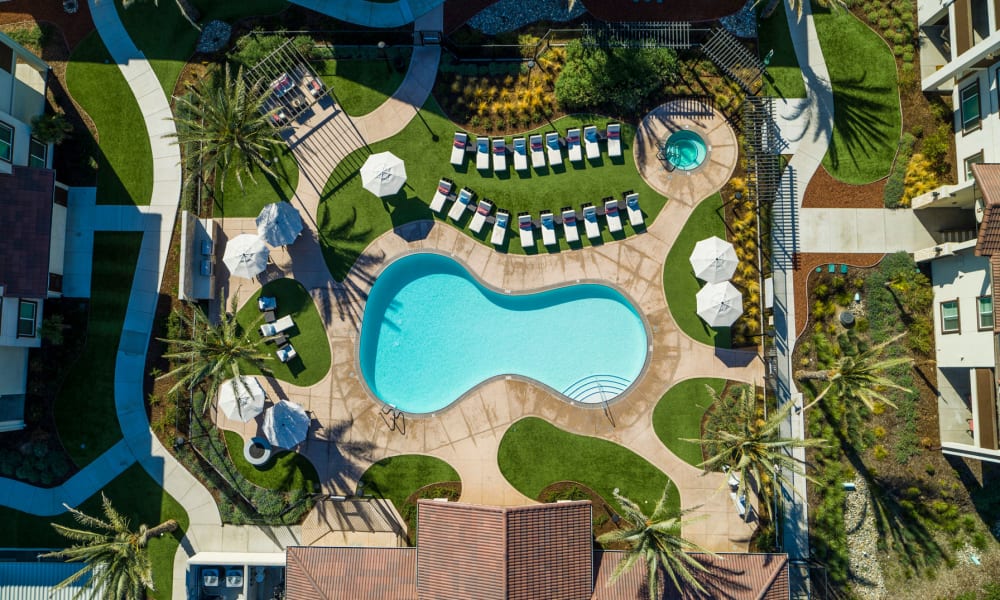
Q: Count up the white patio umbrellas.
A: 7